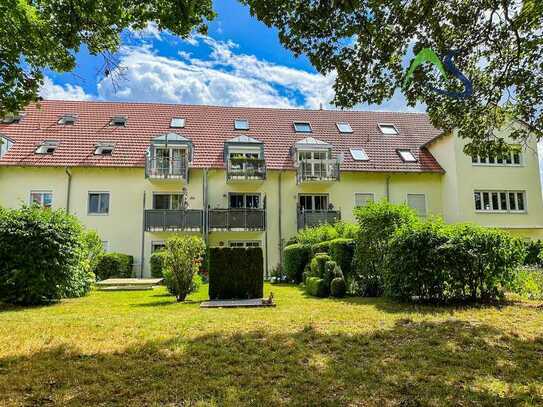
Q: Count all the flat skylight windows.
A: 12